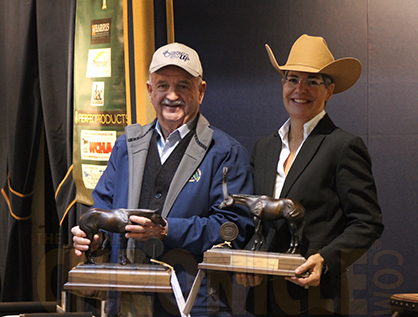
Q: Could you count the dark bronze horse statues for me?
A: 2